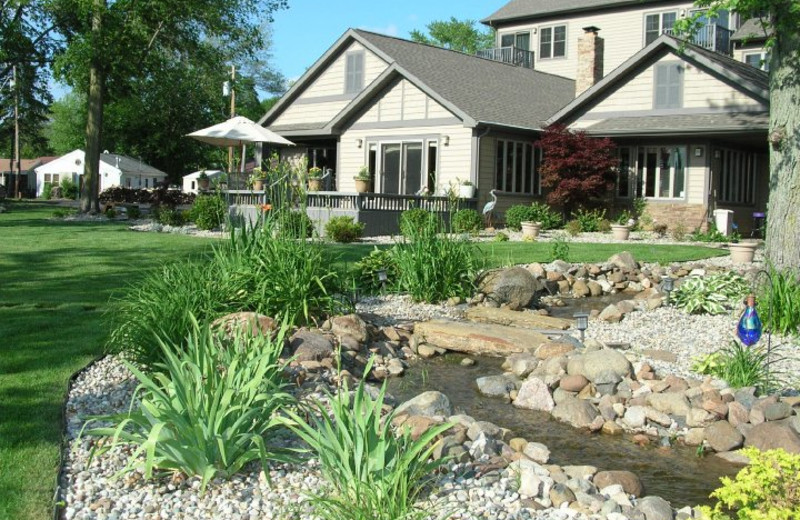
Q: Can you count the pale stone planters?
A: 3